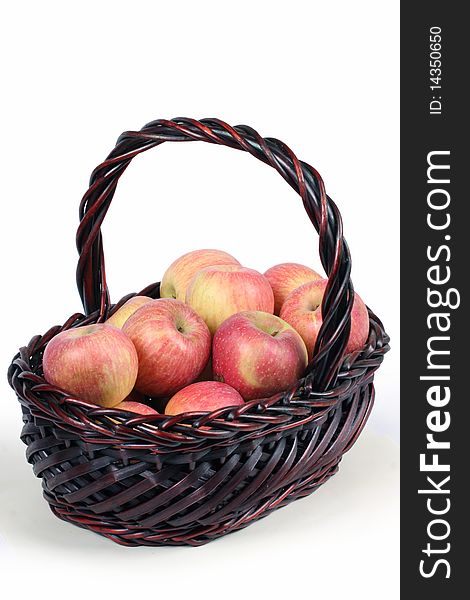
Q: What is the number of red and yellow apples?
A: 10